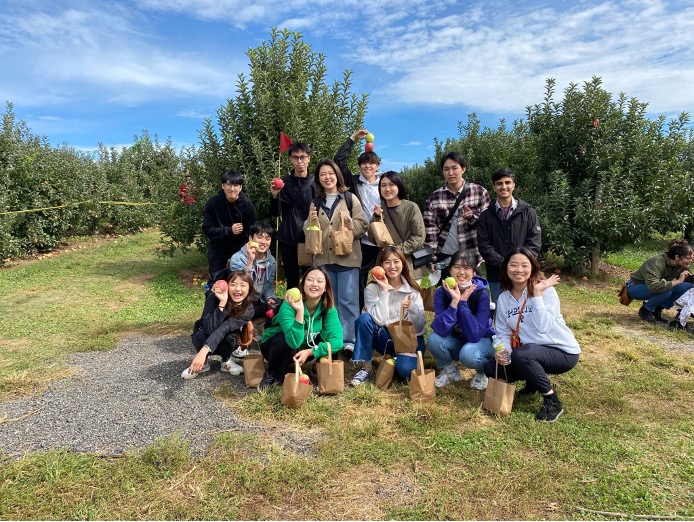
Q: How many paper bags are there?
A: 12